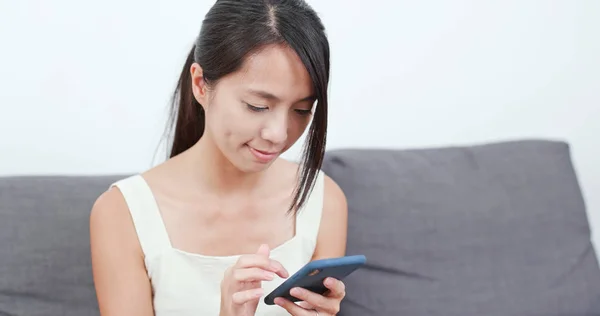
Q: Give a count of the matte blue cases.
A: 1